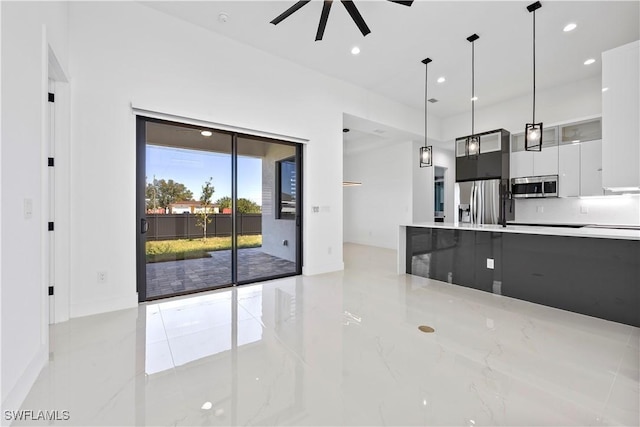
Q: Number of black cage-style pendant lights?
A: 3